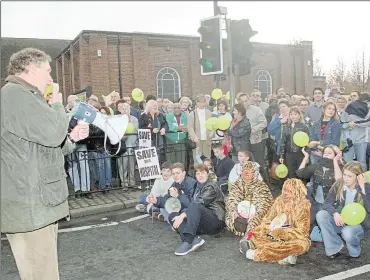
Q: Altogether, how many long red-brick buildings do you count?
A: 1